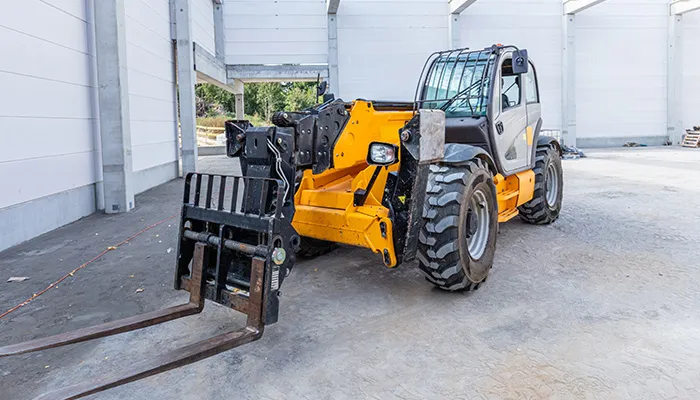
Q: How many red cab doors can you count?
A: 0